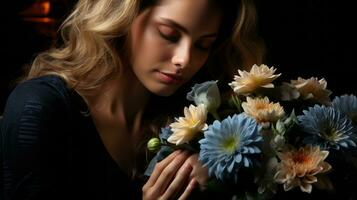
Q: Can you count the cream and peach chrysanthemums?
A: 5